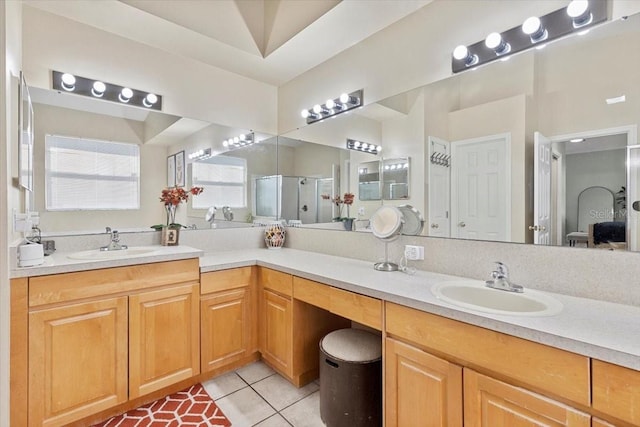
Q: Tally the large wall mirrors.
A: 2